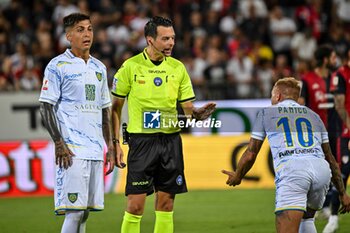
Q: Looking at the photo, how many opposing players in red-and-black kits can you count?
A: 2